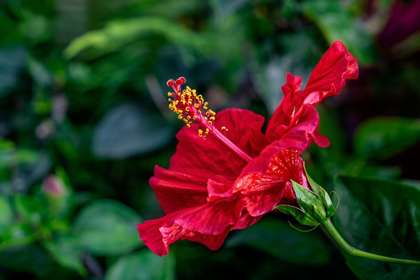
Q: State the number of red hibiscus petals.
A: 5